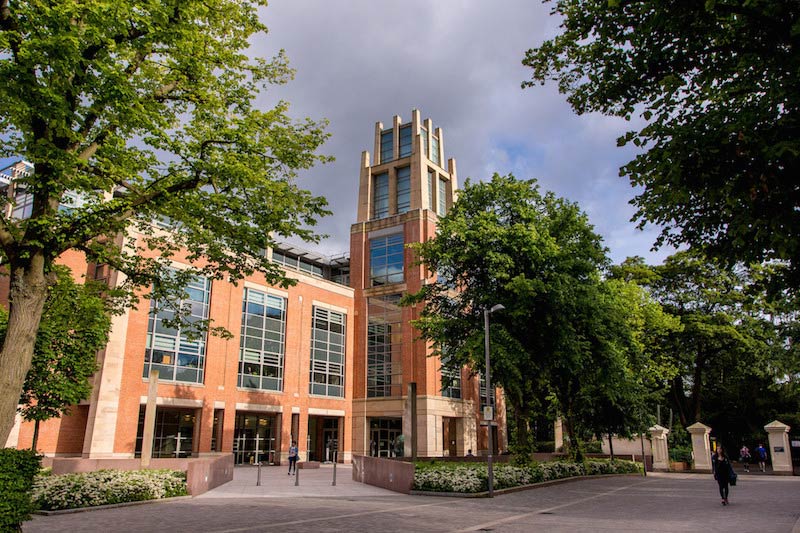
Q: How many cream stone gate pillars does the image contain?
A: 3